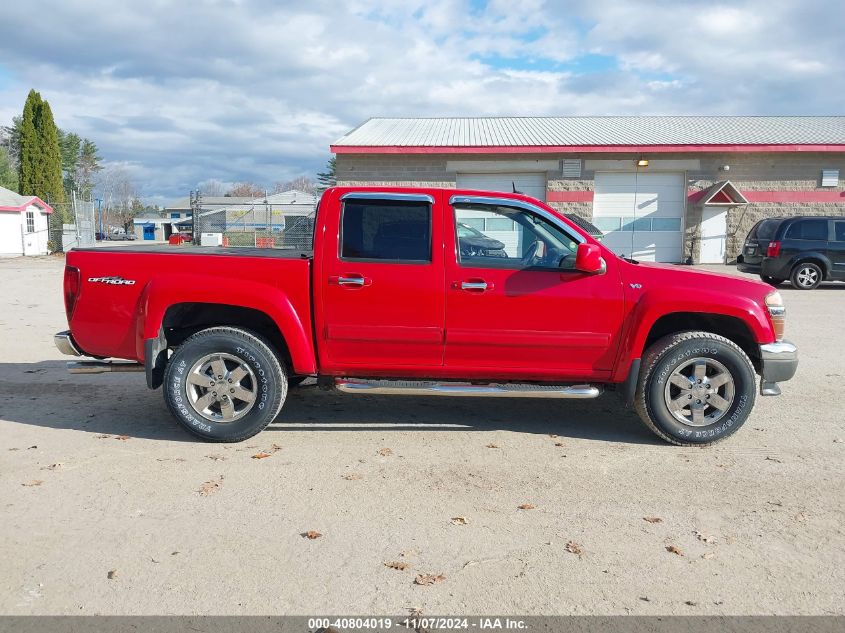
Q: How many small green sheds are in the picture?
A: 0